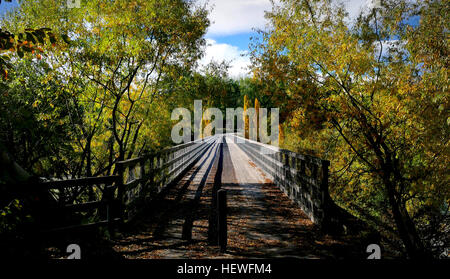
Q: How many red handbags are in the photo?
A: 0